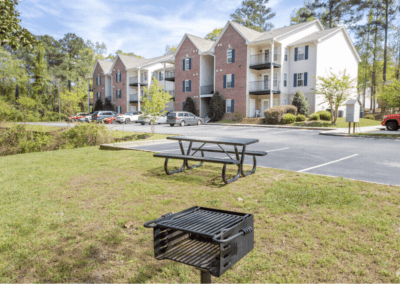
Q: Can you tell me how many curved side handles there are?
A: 2